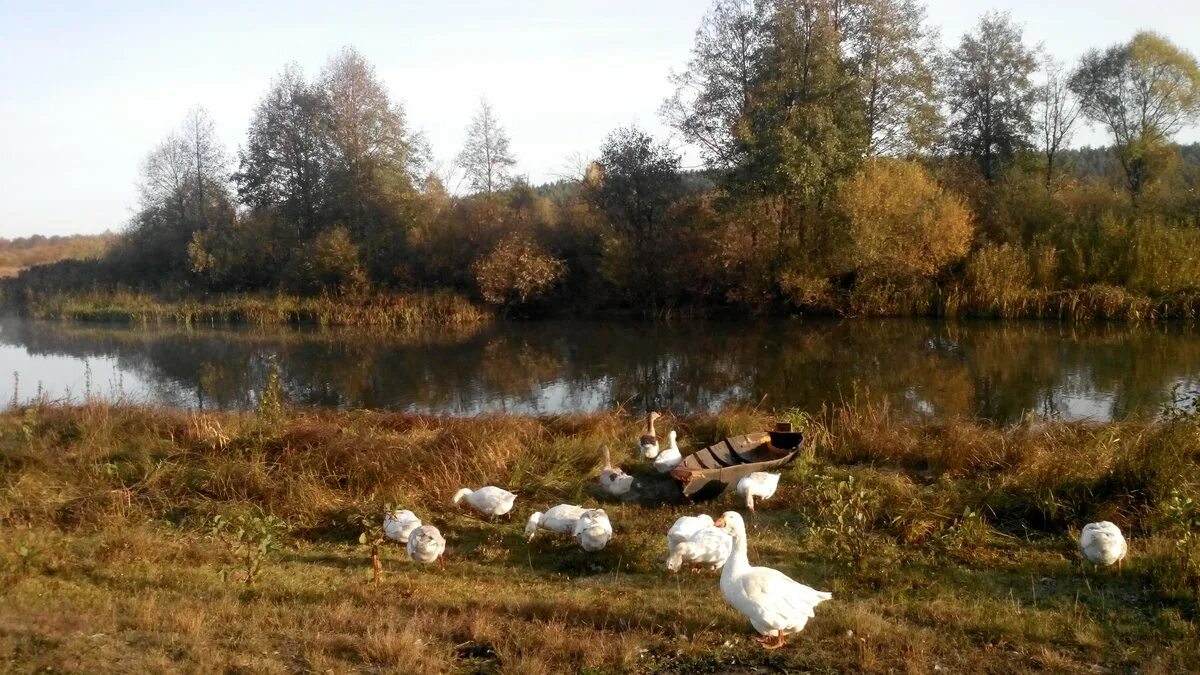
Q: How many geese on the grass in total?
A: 13